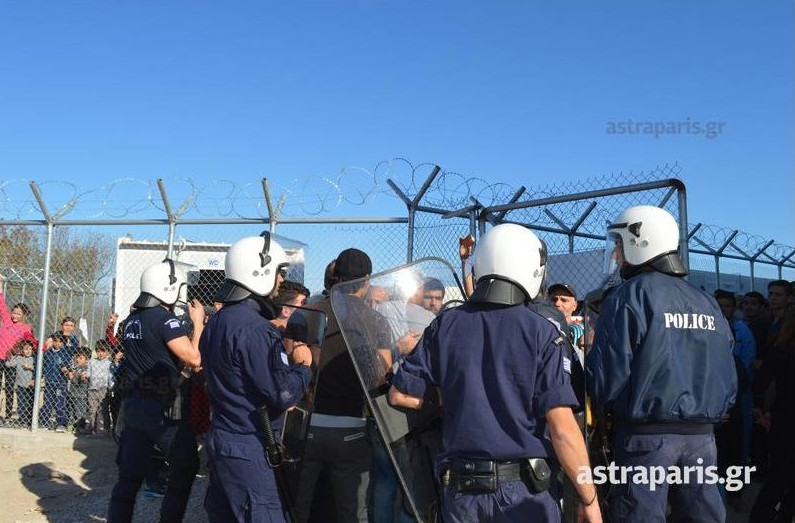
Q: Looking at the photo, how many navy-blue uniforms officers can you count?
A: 4